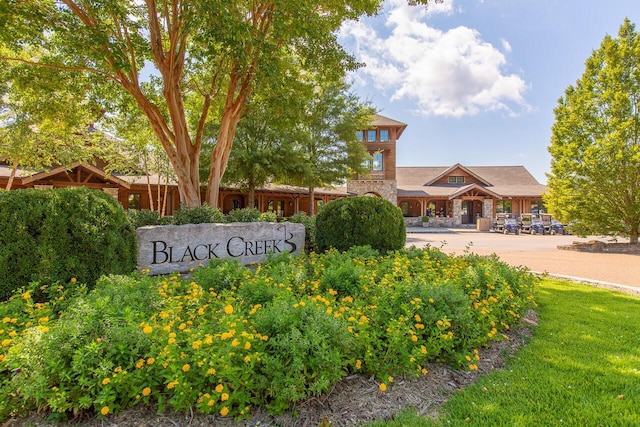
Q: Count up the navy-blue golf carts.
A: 3